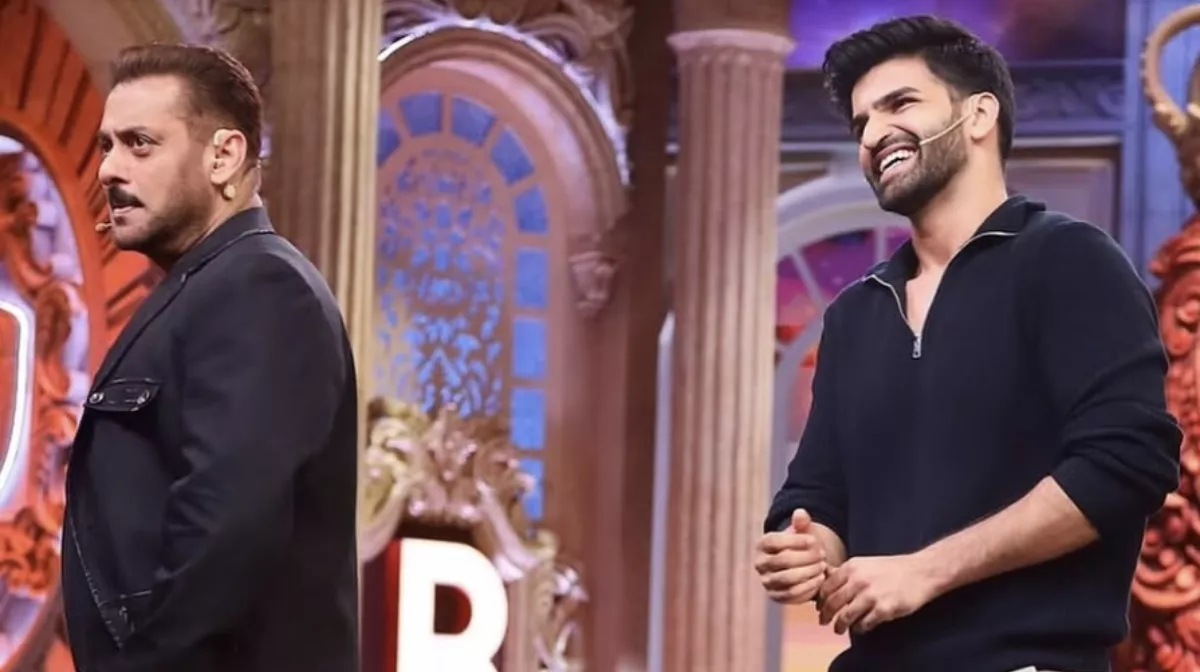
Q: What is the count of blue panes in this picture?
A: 9